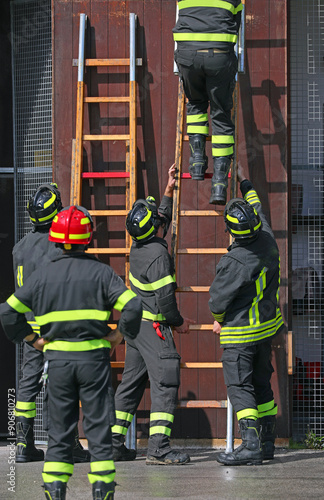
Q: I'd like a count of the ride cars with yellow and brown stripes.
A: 0